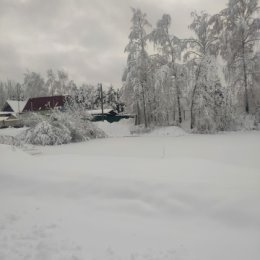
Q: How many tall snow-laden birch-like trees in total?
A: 4